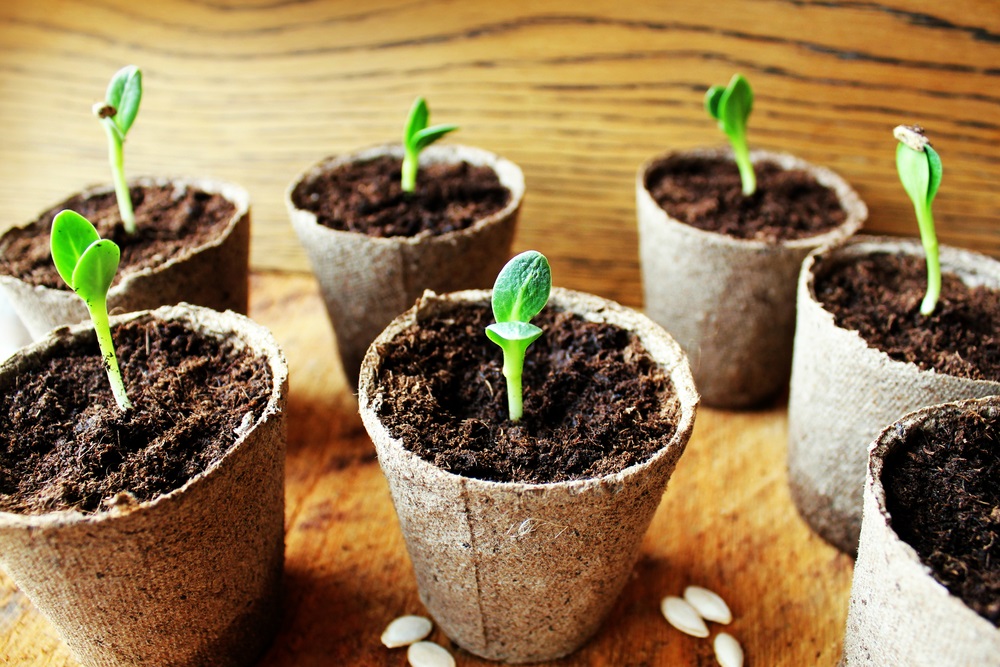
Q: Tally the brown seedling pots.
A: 7